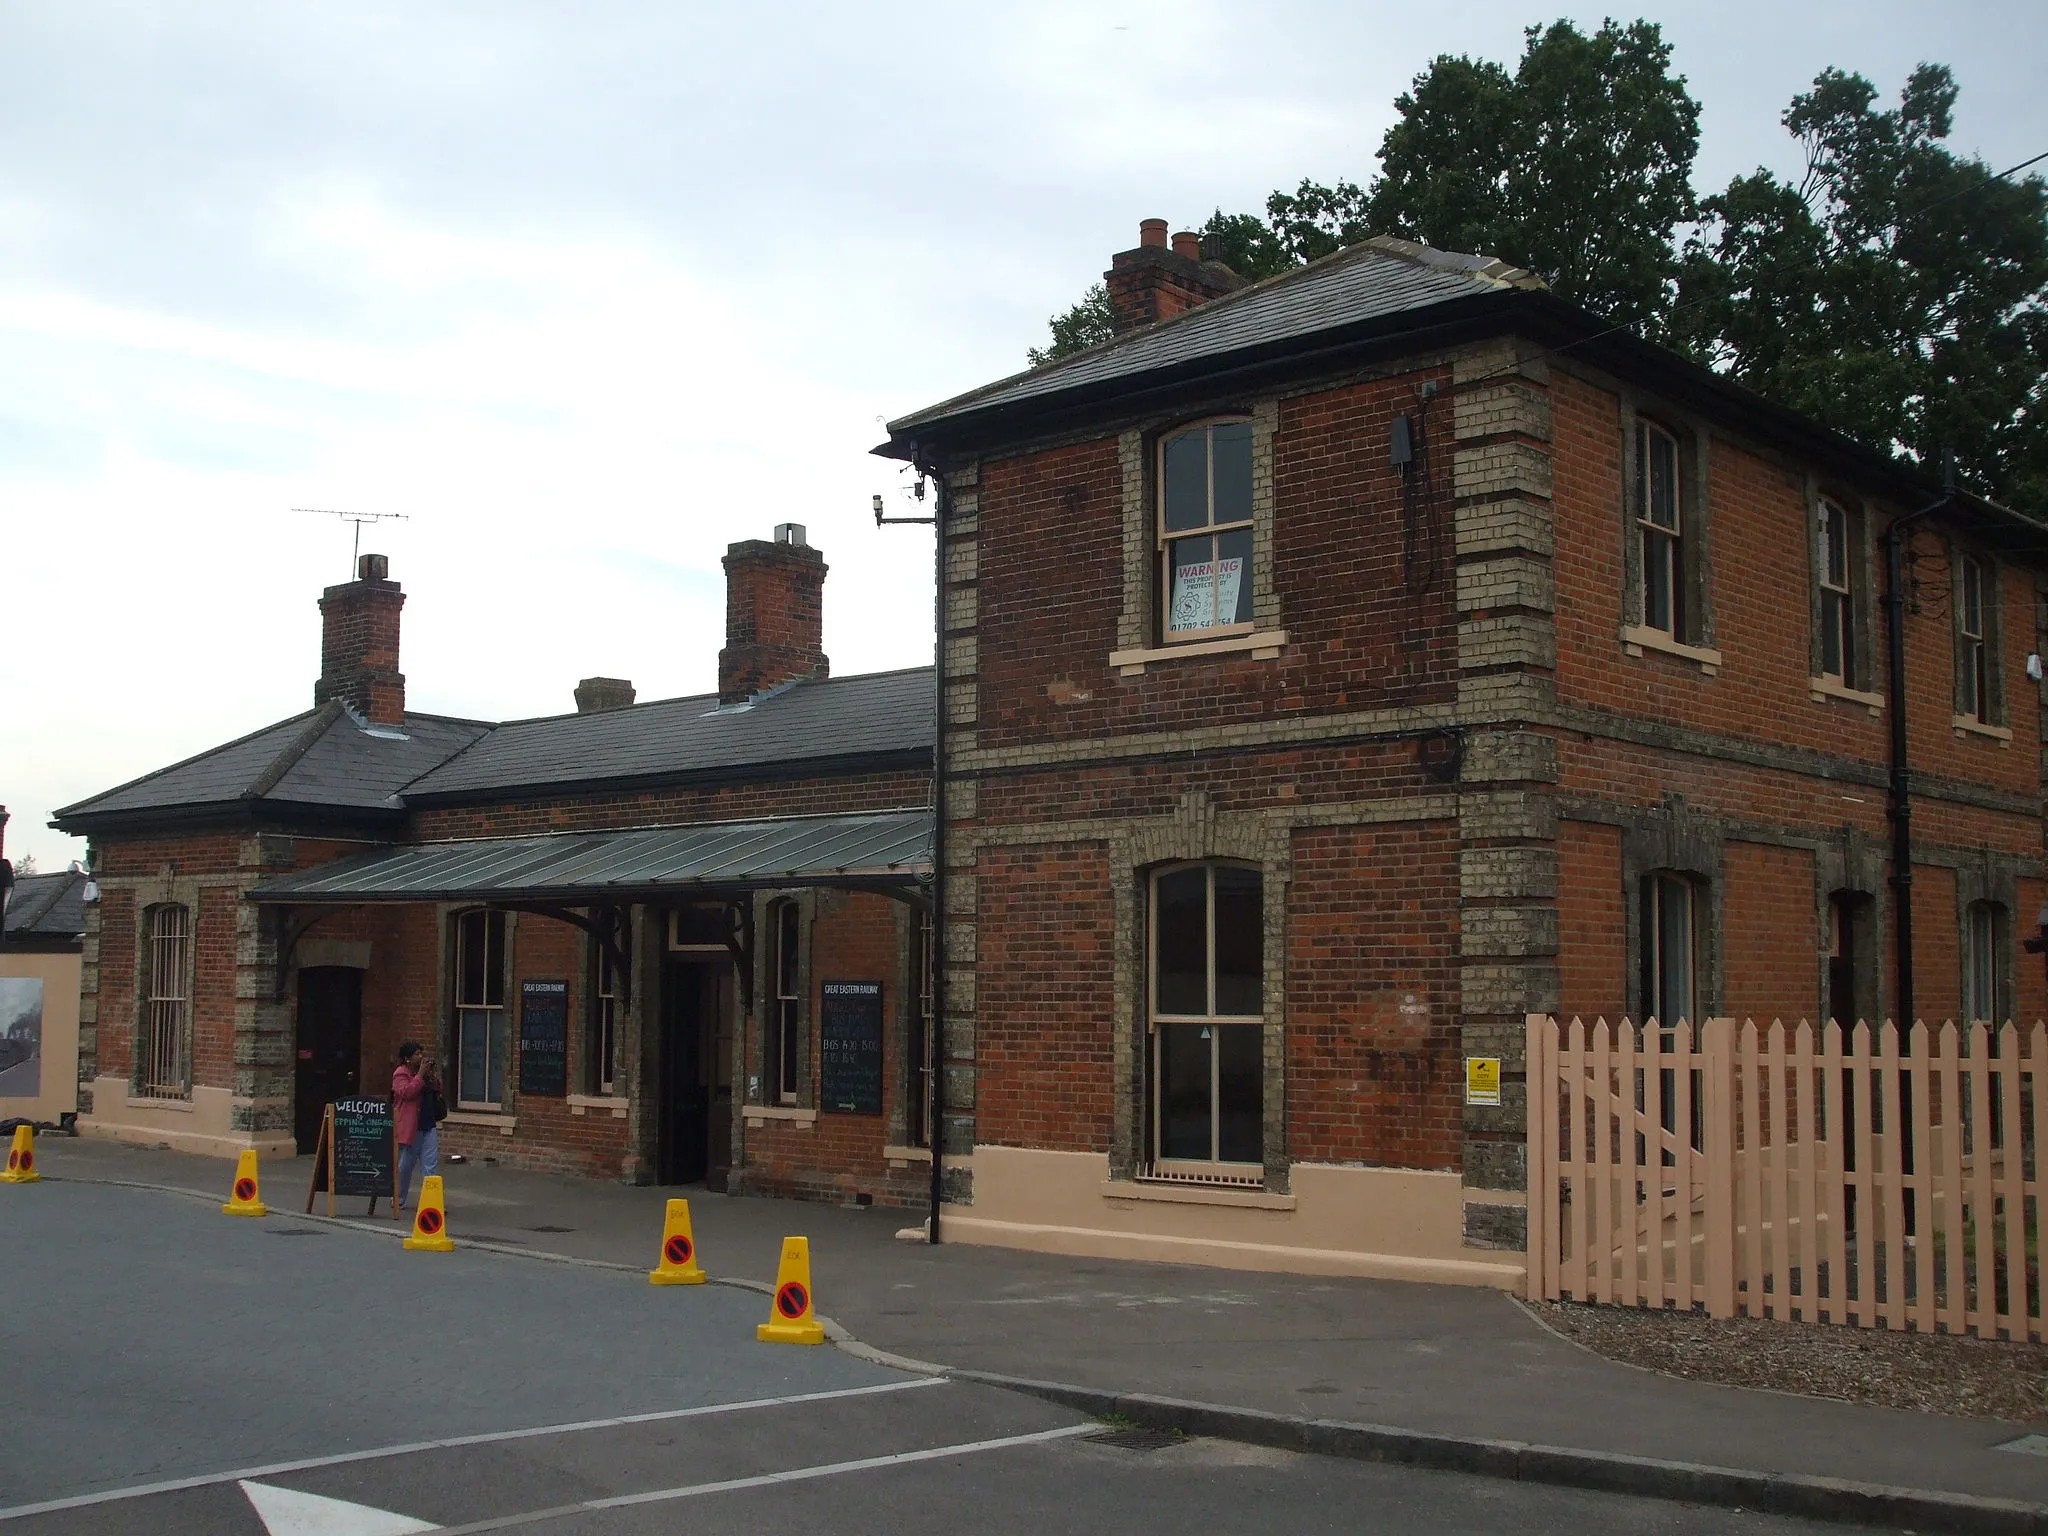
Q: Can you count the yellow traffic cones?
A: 5